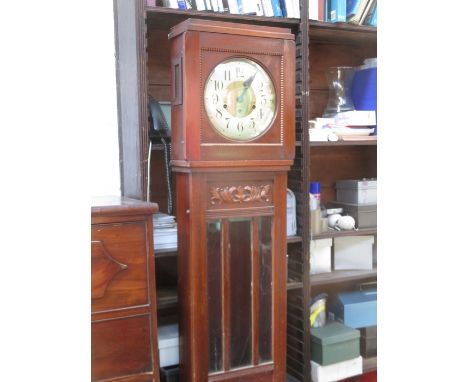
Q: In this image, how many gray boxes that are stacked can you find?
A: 2